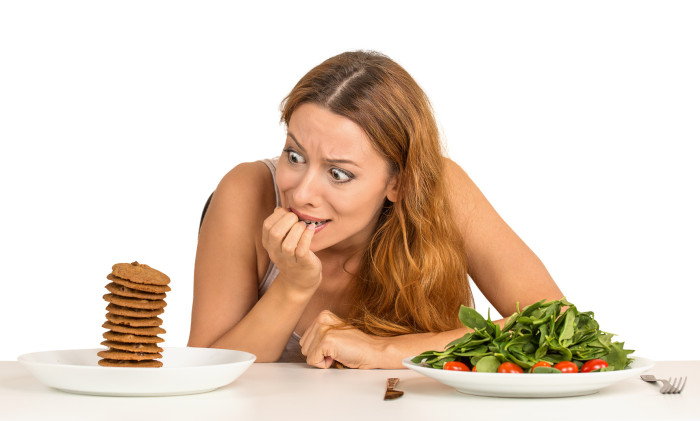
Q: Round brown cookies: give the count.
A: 11